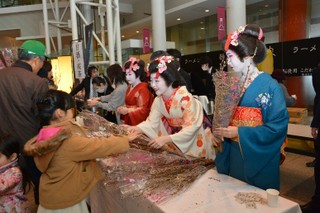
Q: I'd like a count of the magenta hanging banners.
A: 2